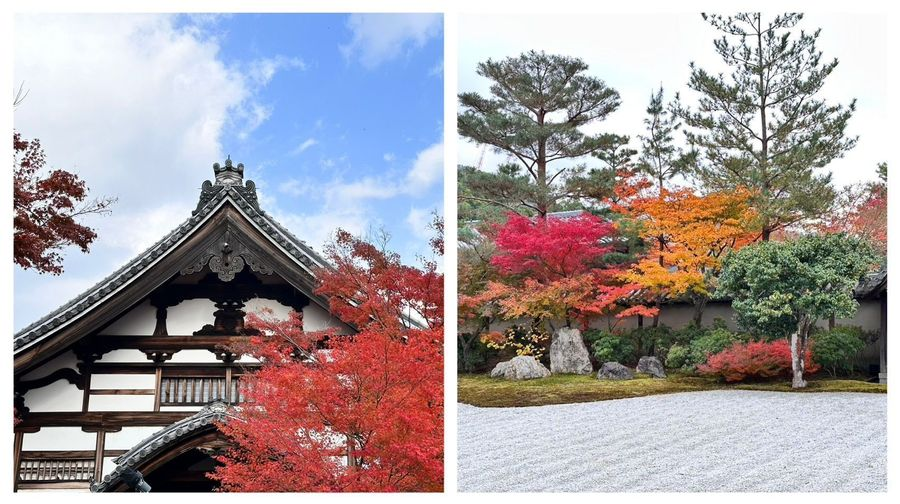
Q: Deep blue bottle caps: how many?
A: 0